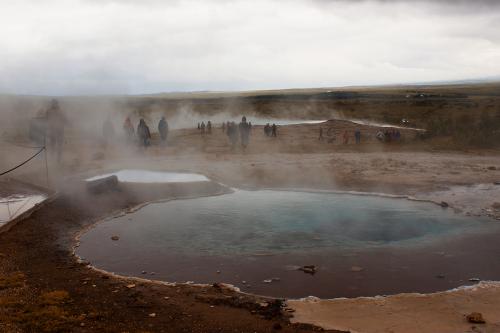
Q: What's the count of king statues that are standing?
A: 0